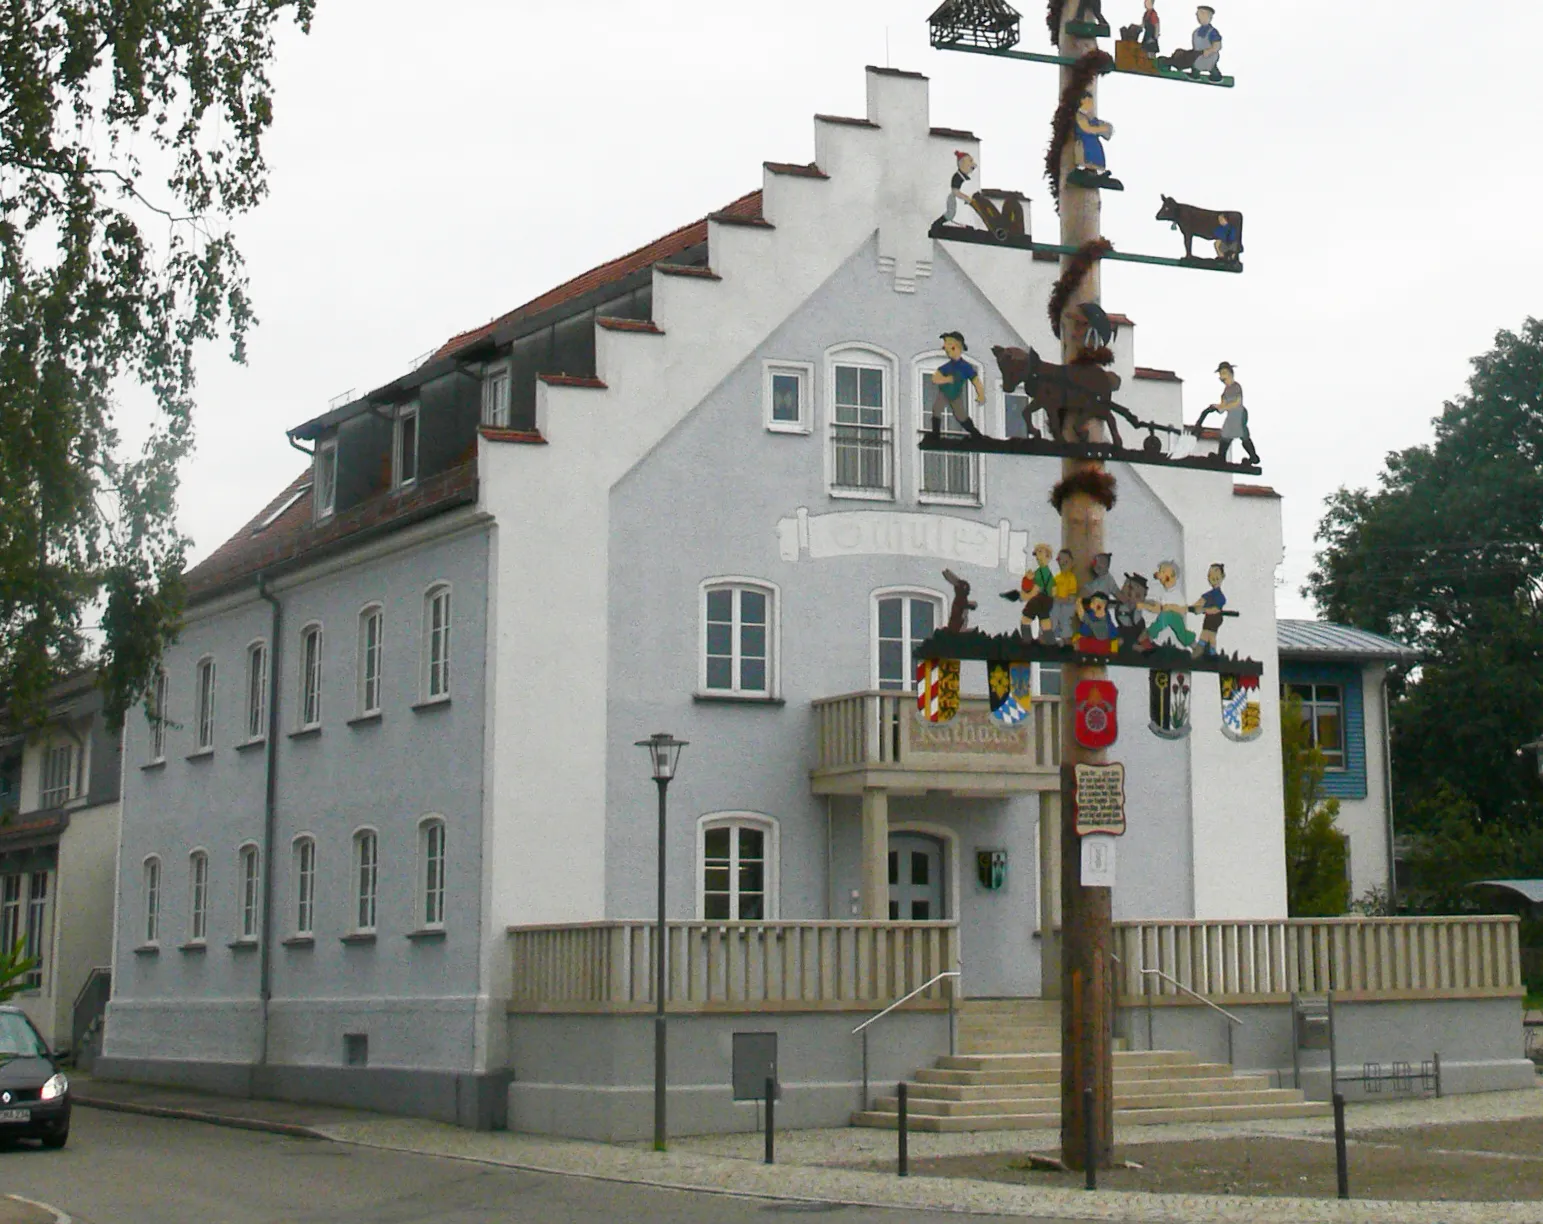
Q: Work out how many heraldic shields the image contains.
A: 6